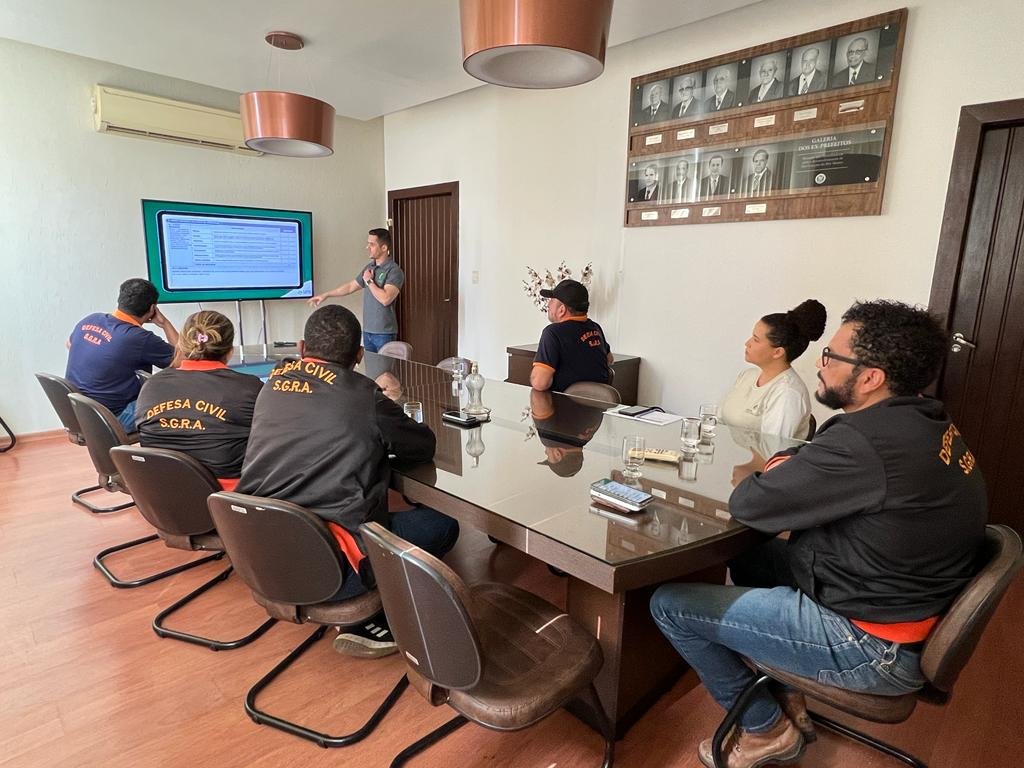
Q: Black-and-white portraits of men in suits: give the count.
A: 10